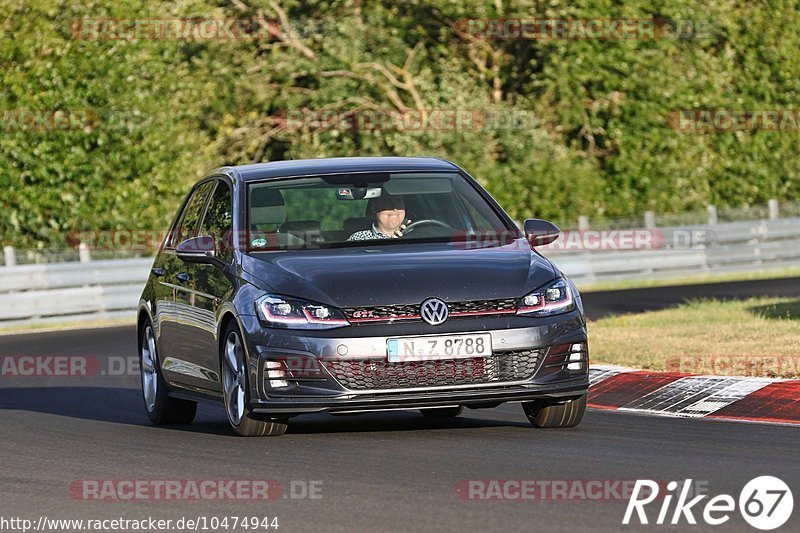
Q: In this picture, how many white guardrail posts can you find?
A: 6